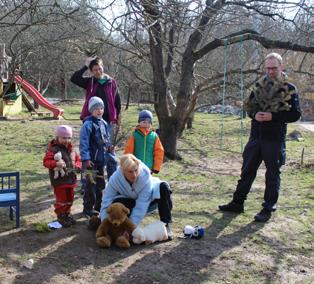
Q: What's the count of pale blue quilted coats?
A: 1